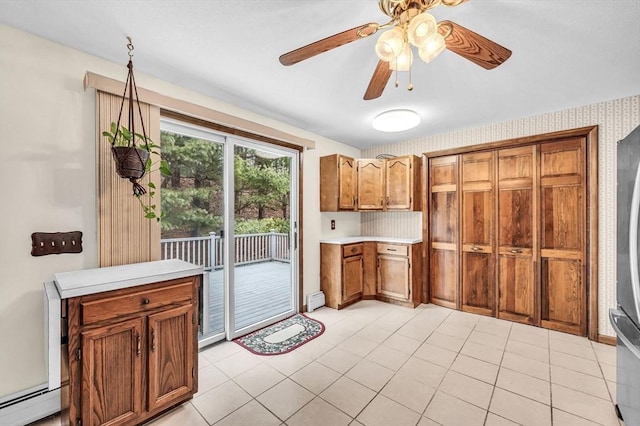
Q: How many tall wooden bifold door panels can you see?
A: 4